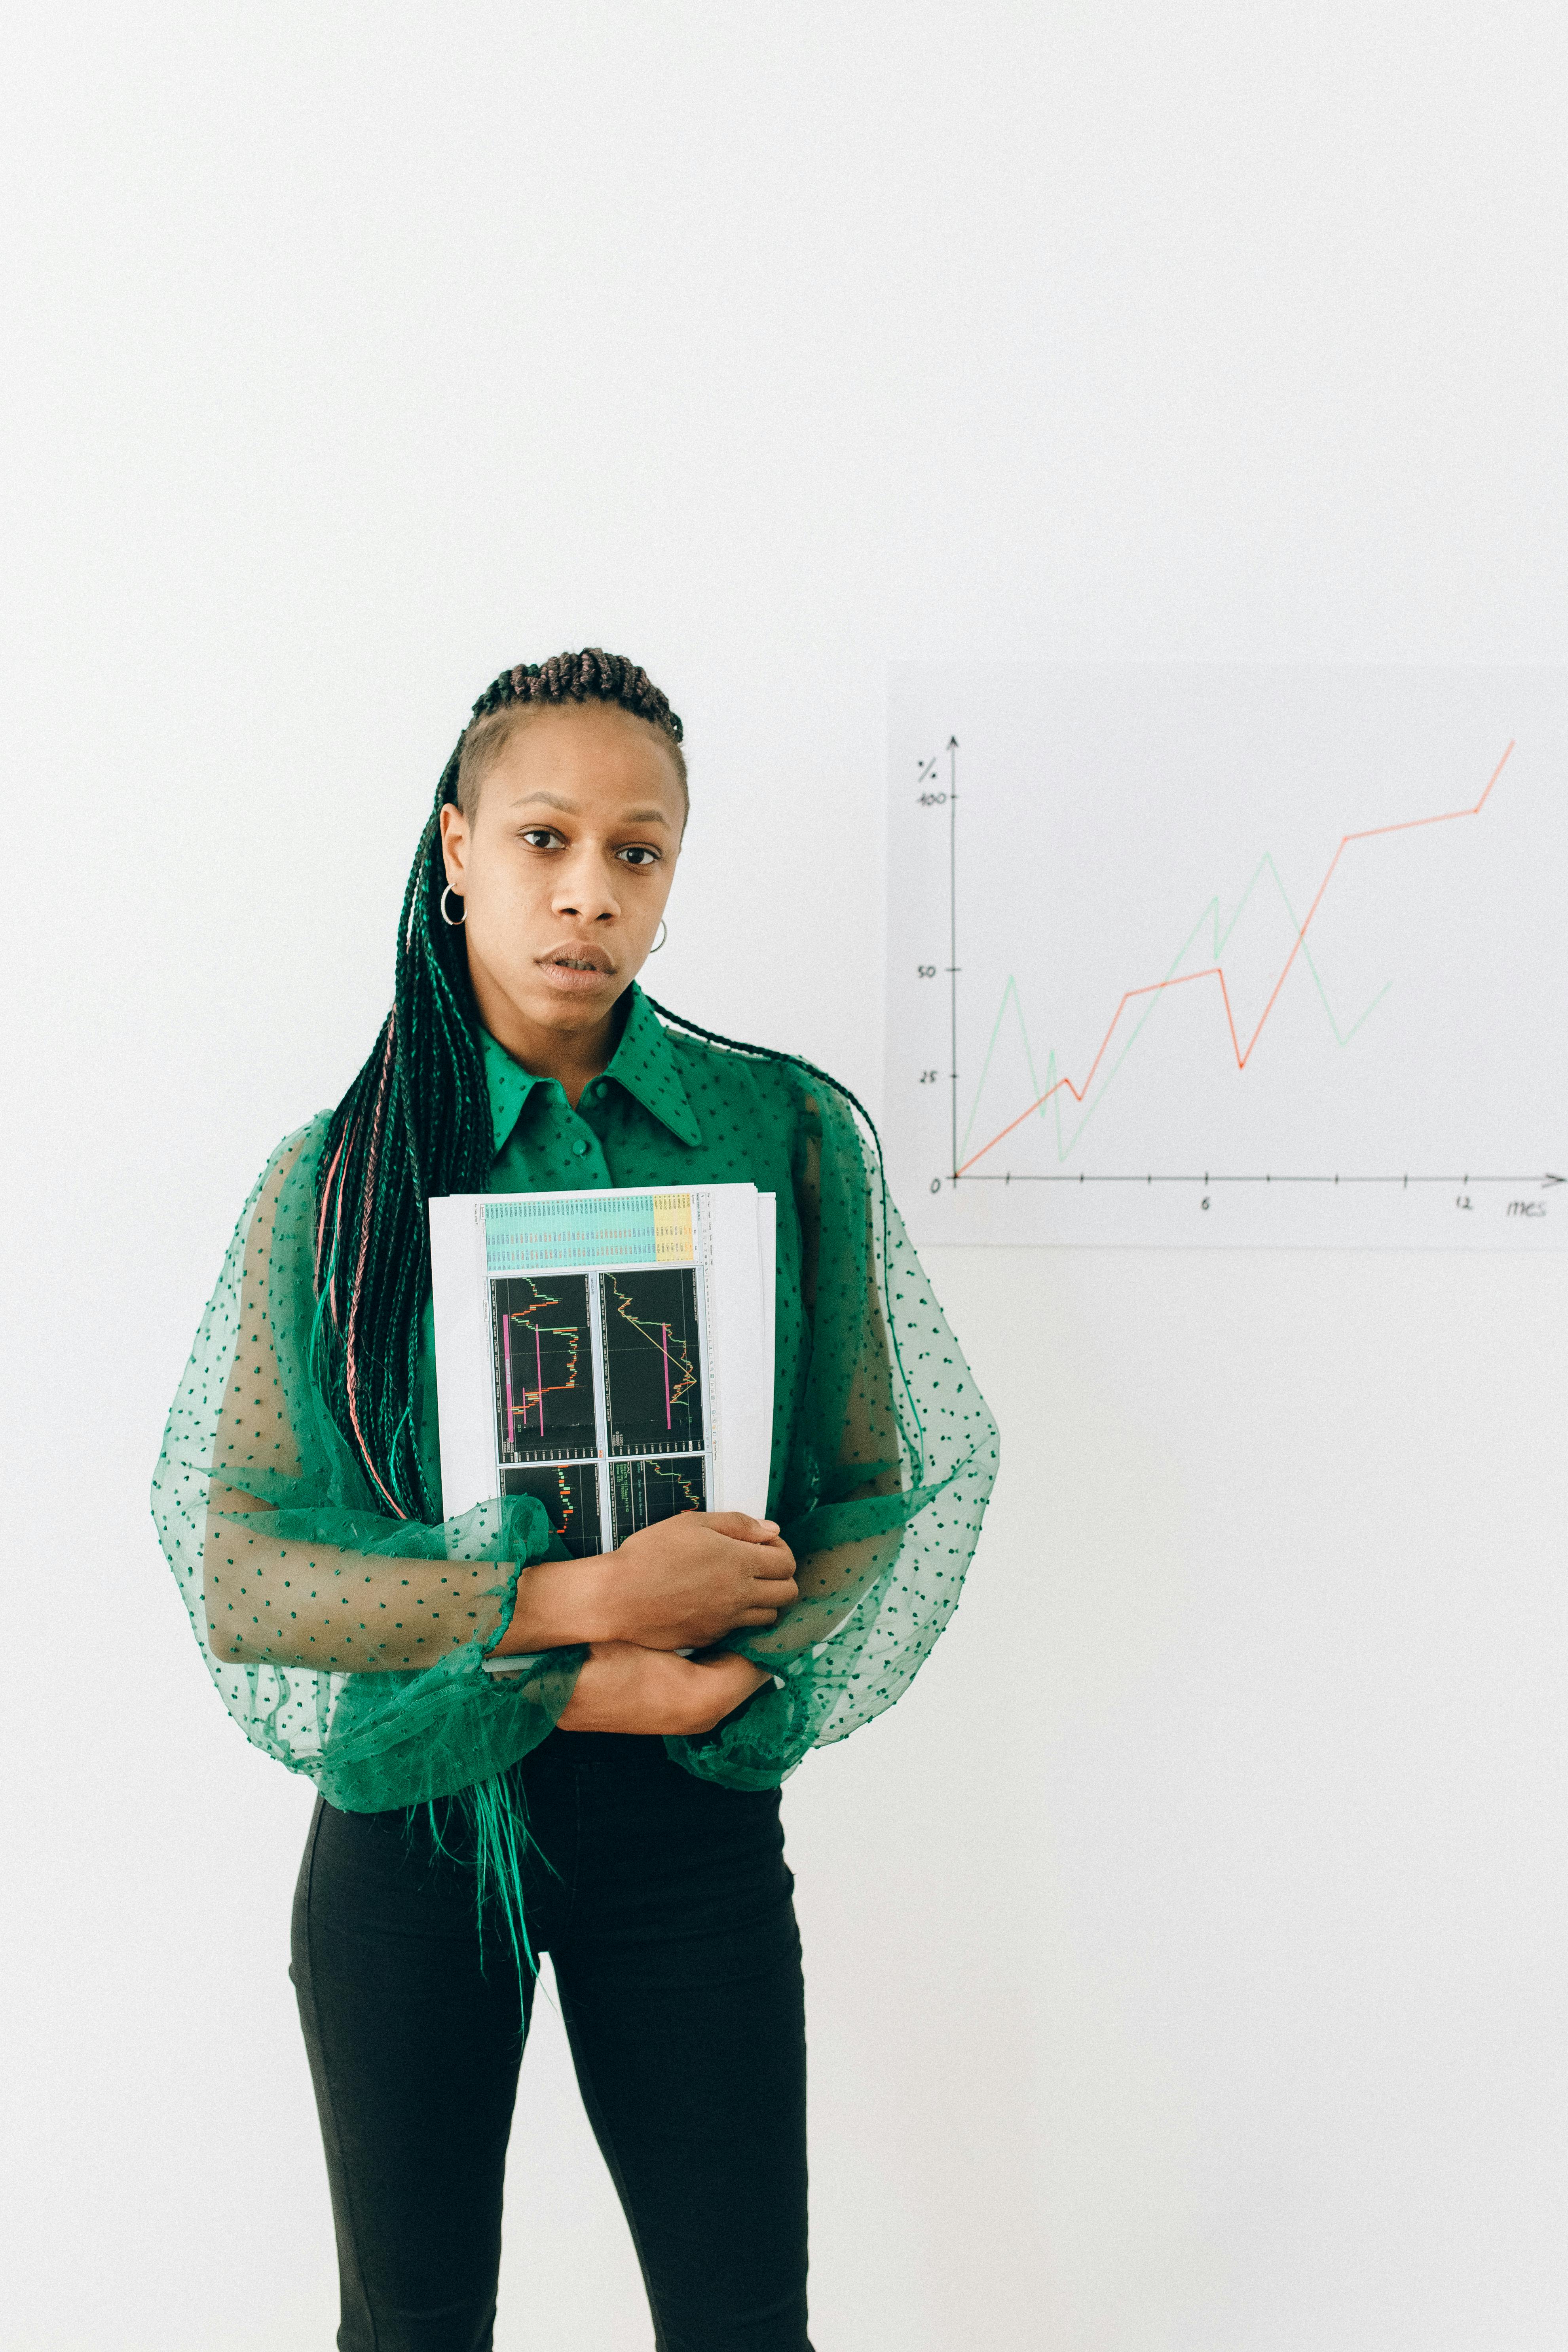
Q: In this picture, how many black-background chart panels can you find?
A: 4